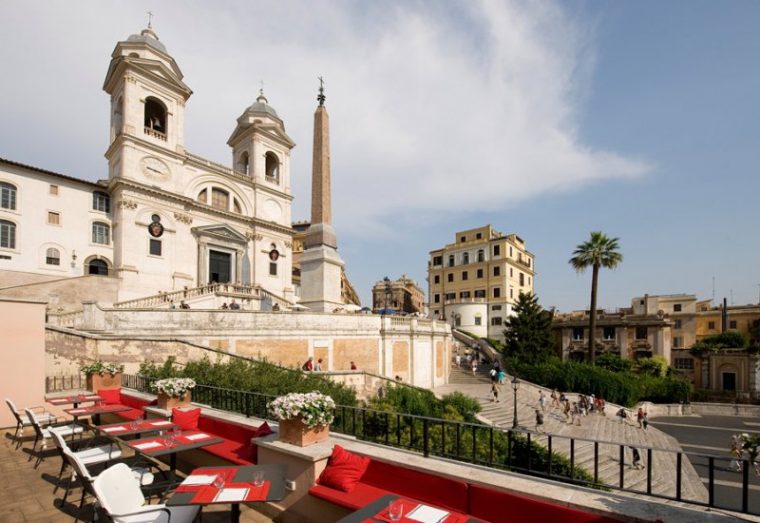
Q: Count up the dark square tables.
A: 6